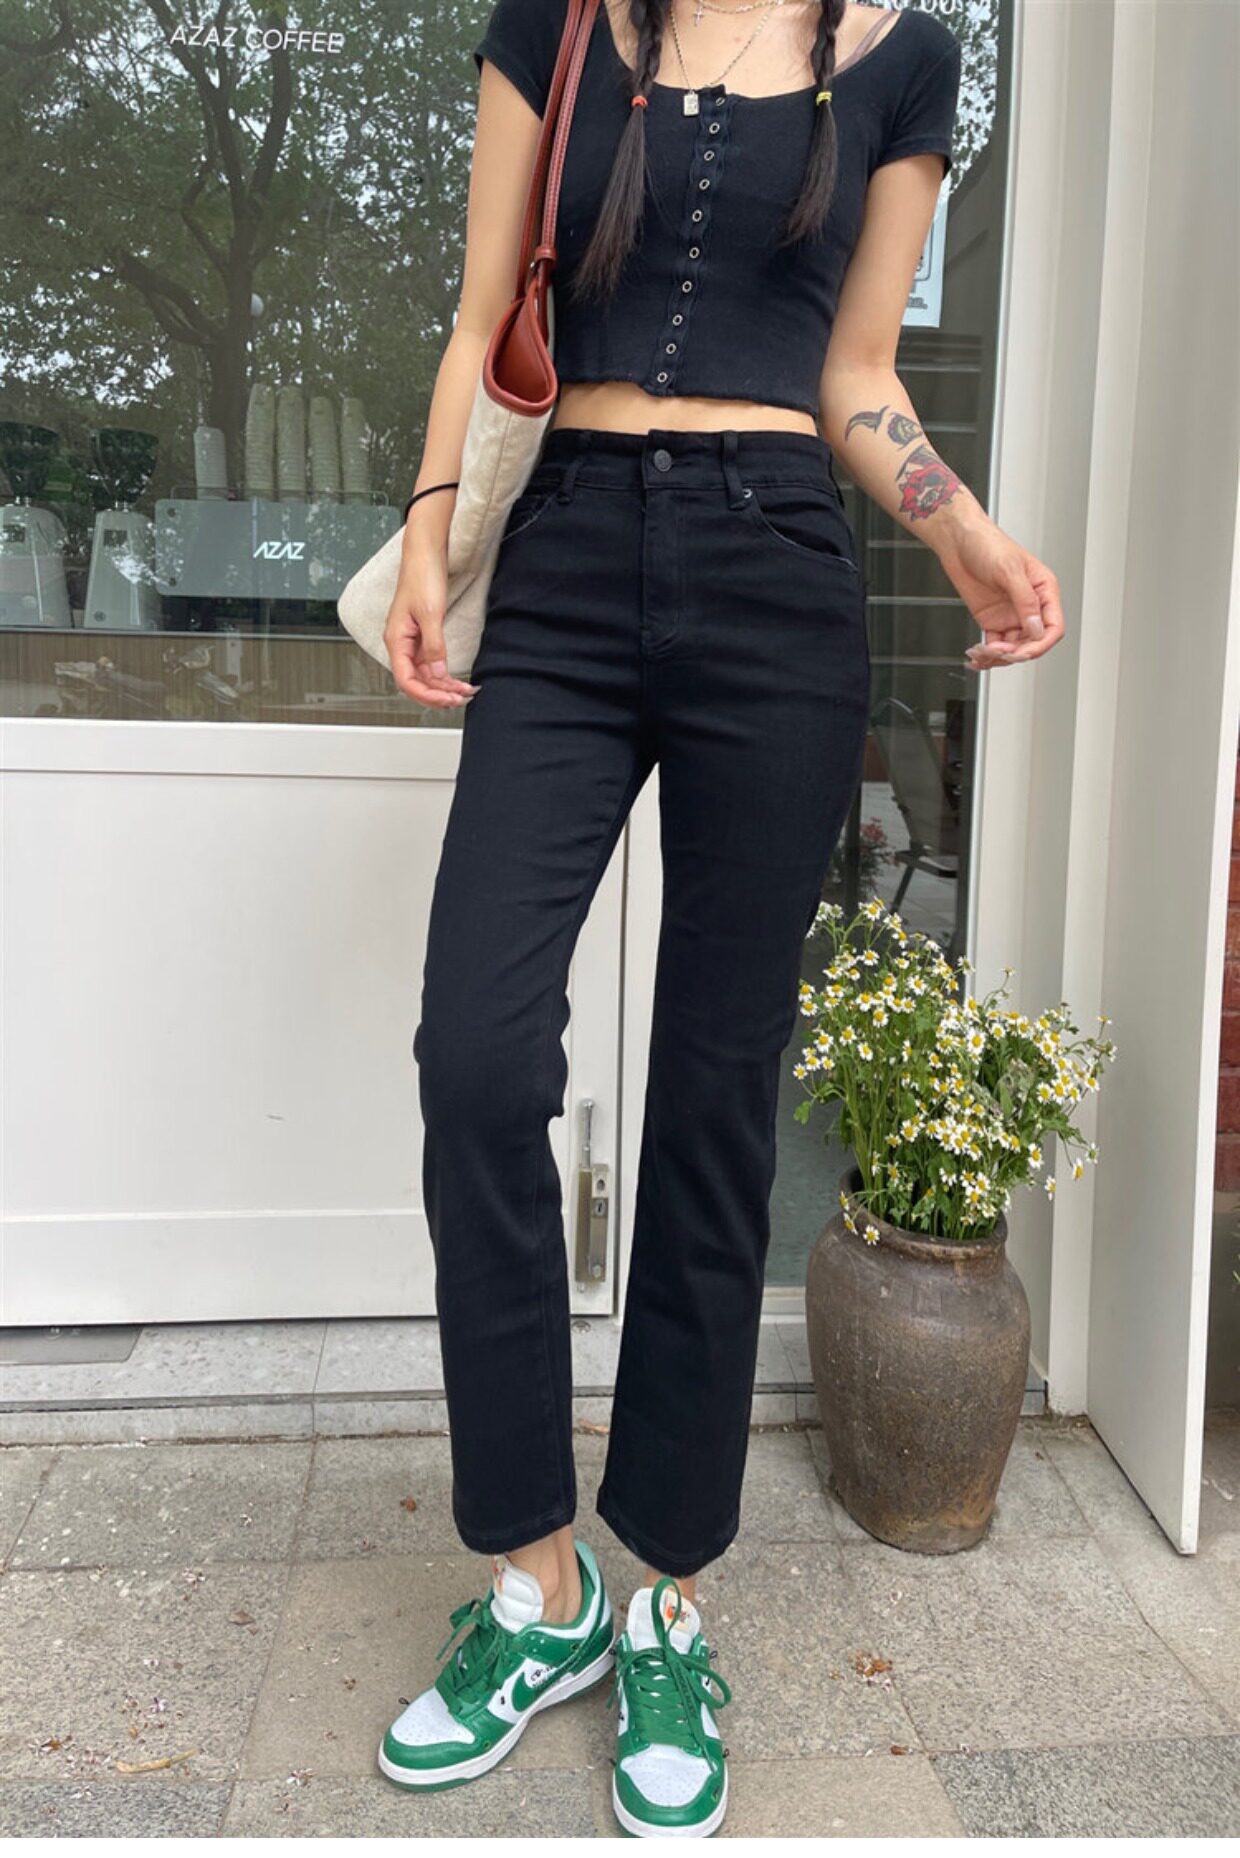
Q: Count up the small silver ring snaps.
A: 10